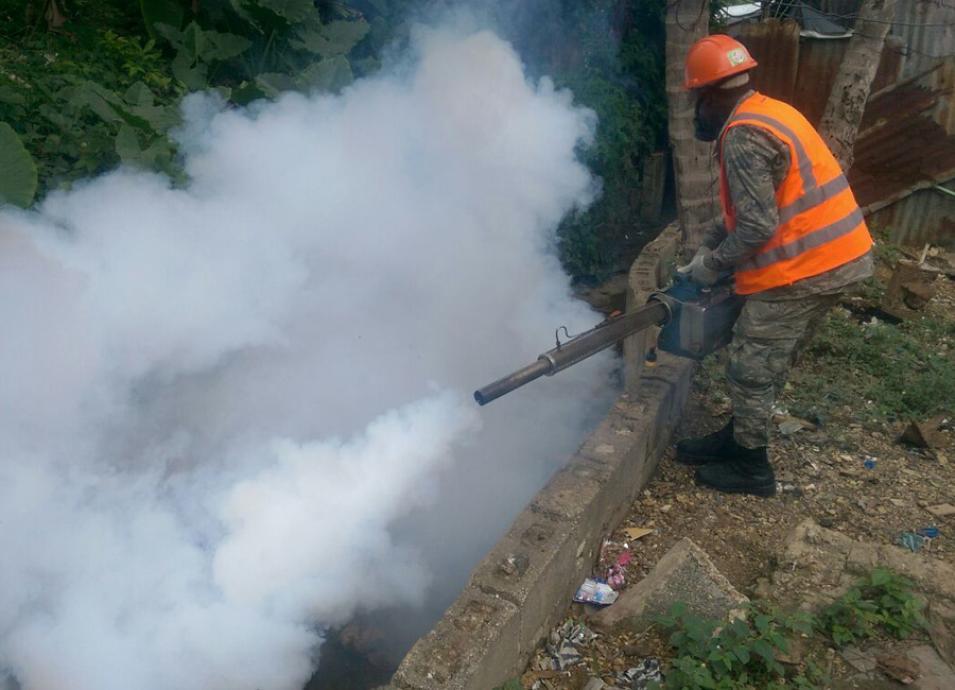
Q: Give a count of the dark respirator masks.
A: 1